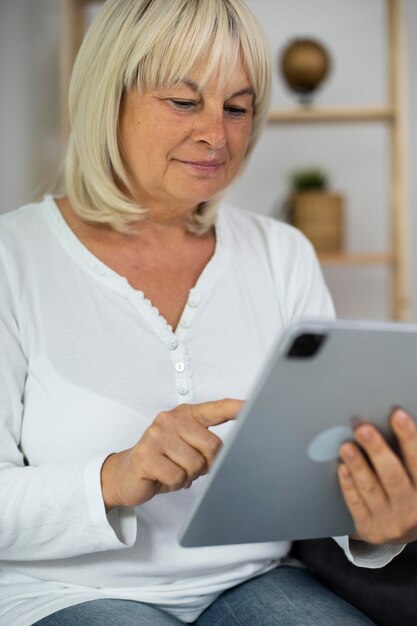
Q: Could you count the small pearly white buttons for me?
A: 5